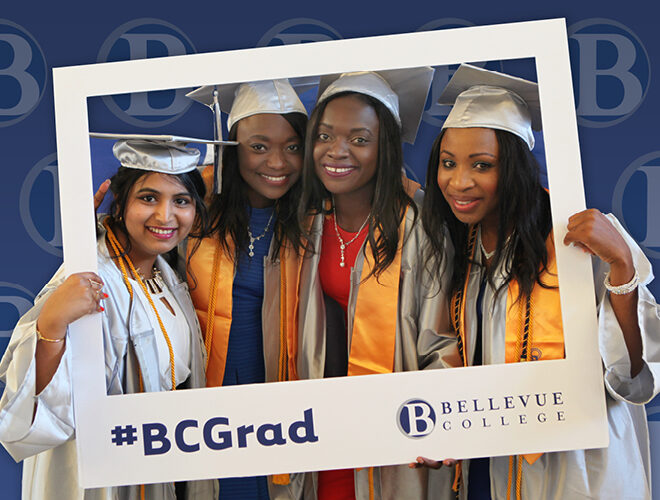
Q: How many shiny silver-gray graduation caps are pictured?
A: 4